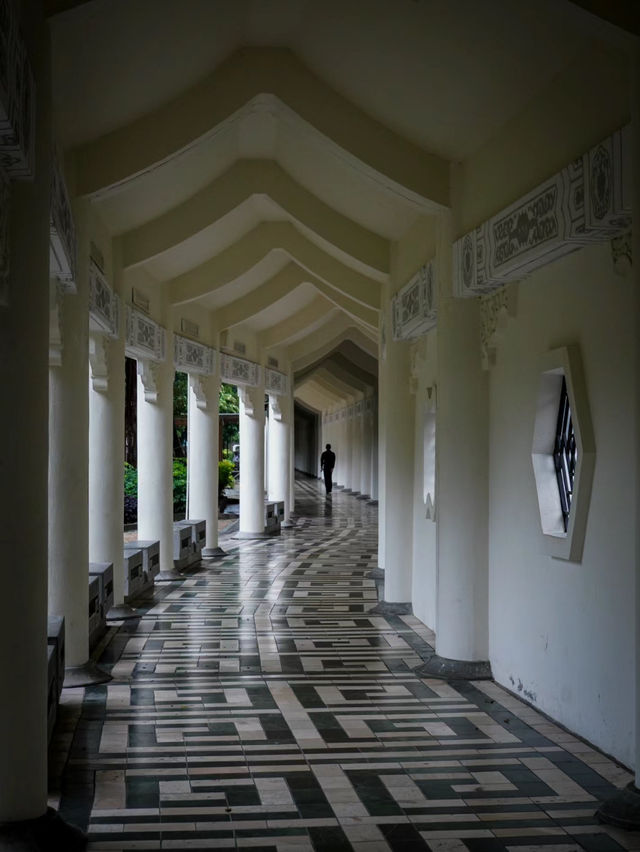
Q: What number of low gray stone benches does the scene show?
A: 5